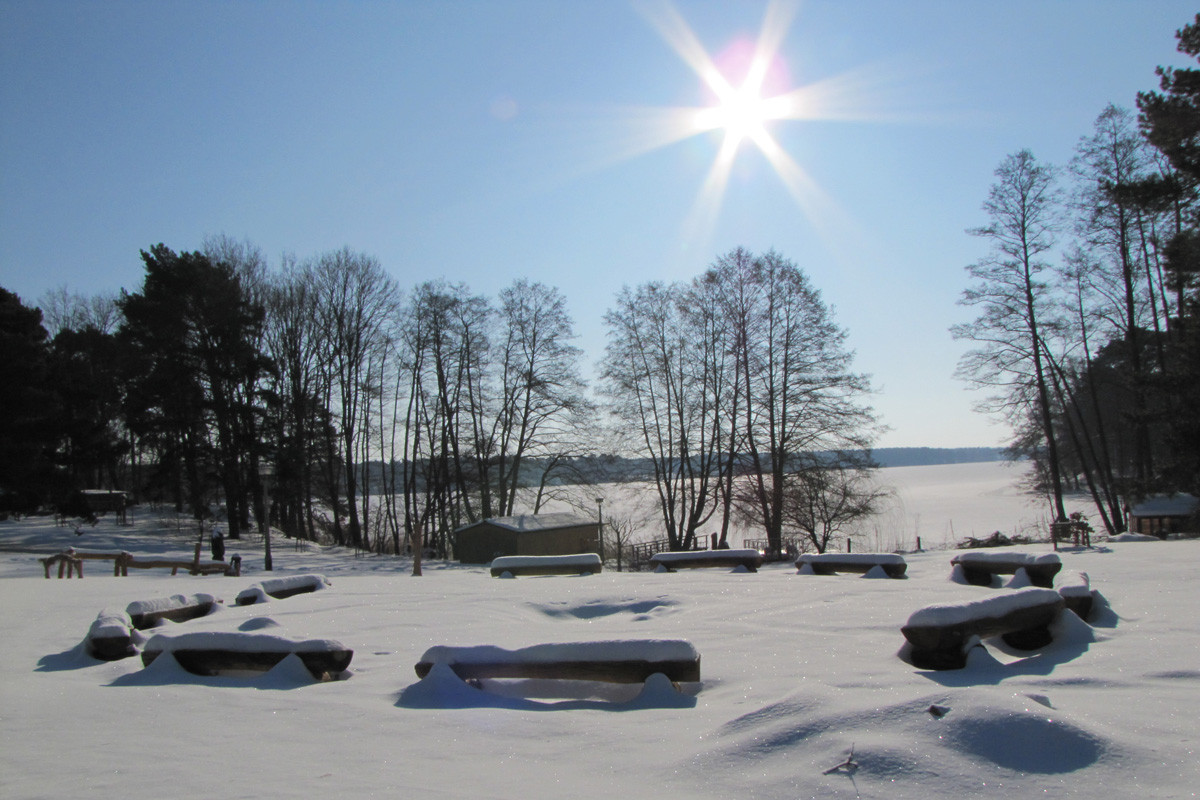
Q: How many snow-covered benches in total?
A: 11